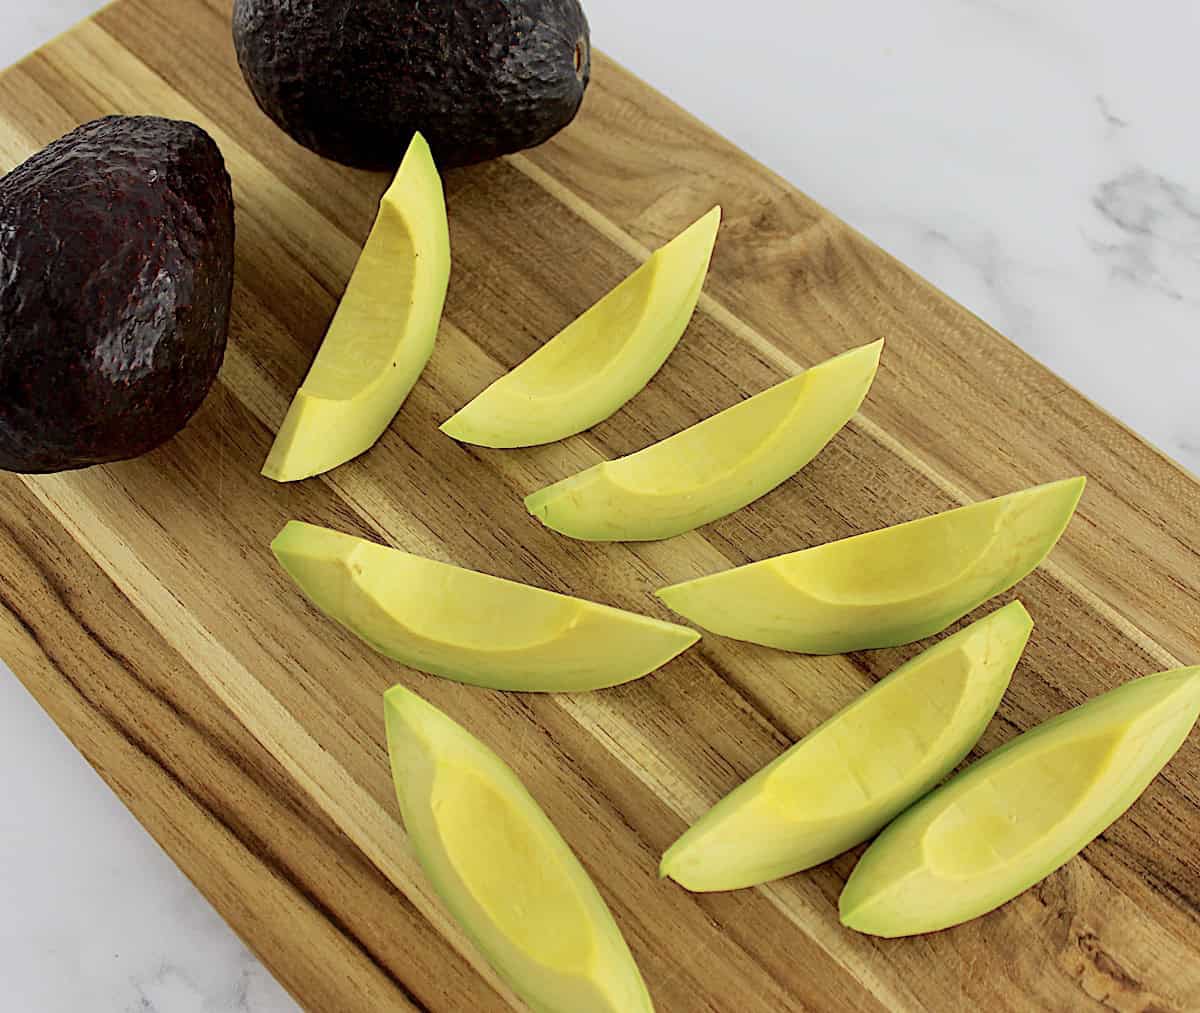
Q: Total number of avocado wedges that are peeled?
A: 8